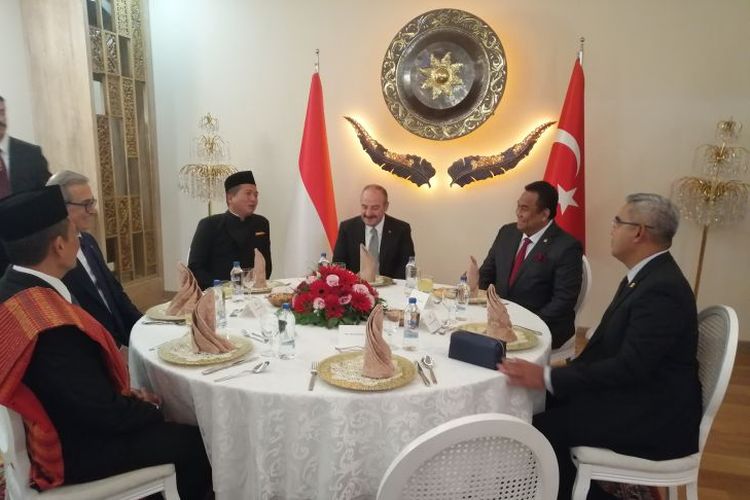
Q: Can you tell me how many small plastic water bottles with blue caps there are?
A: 7